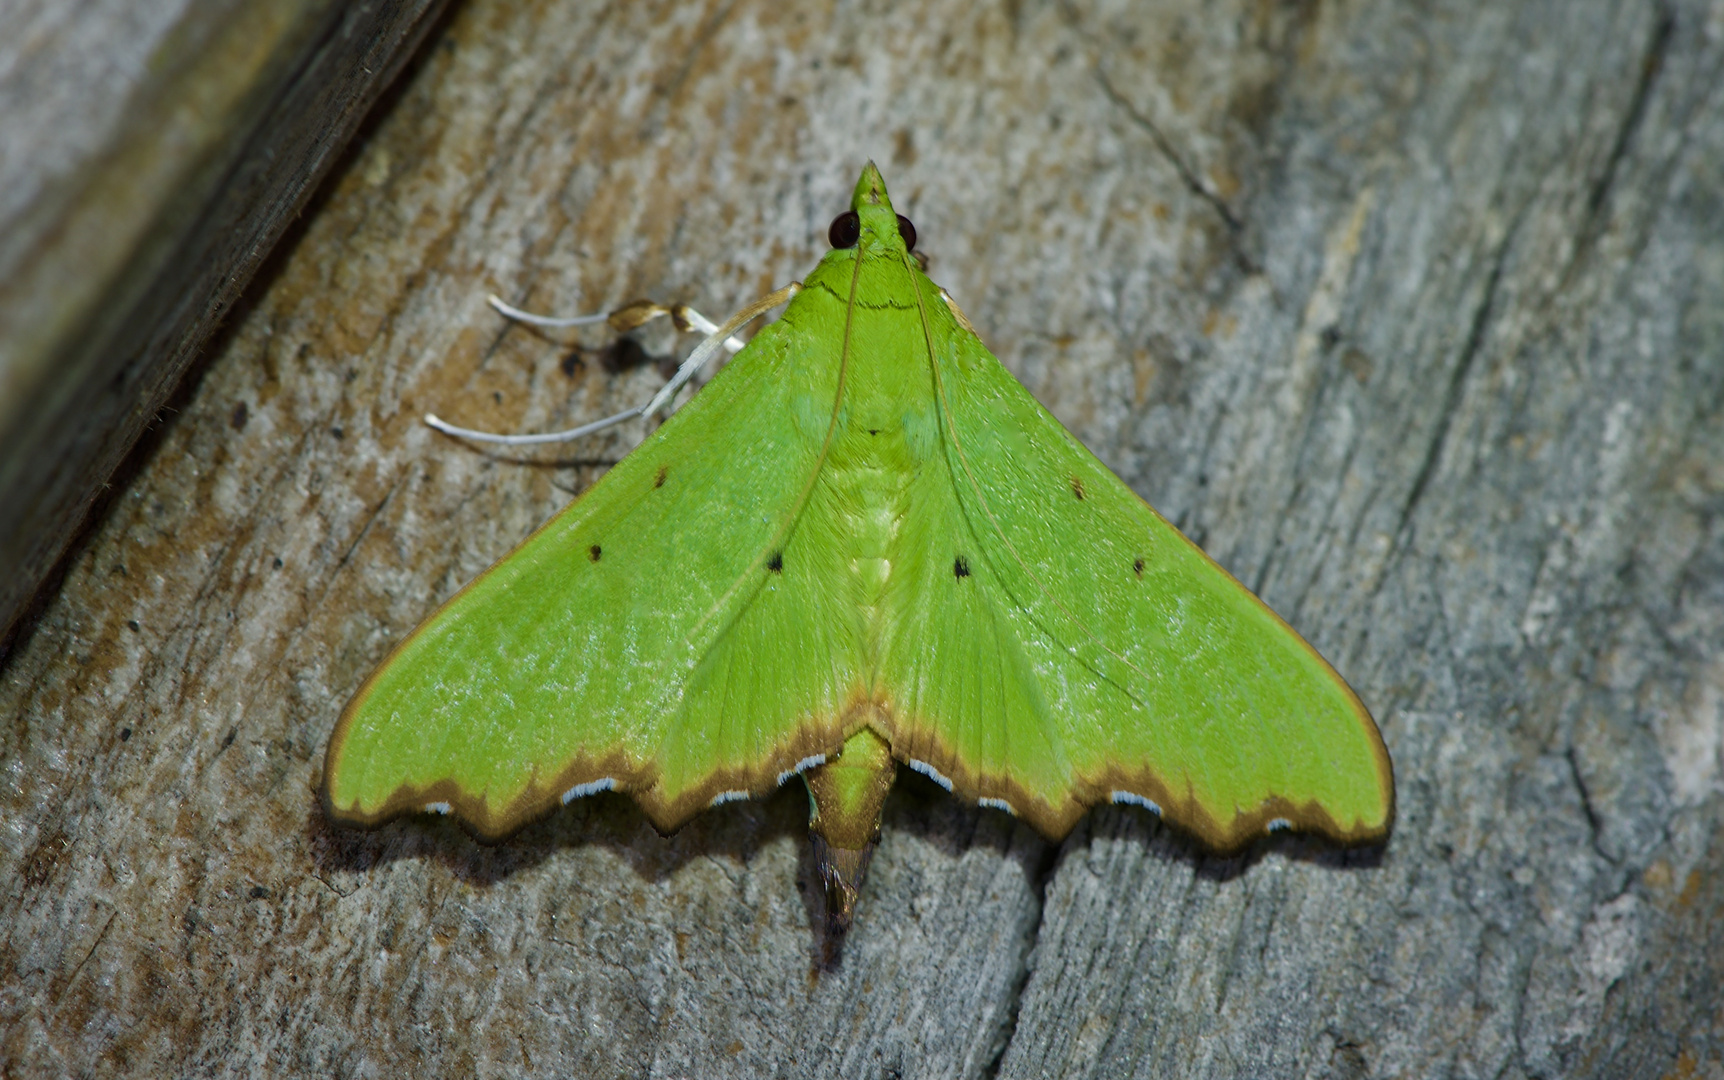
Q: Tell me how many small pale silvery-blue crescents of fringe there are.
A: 8